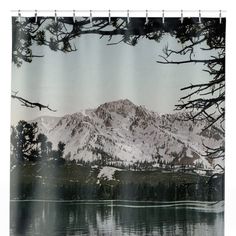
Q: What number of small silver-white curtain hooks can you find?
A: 12